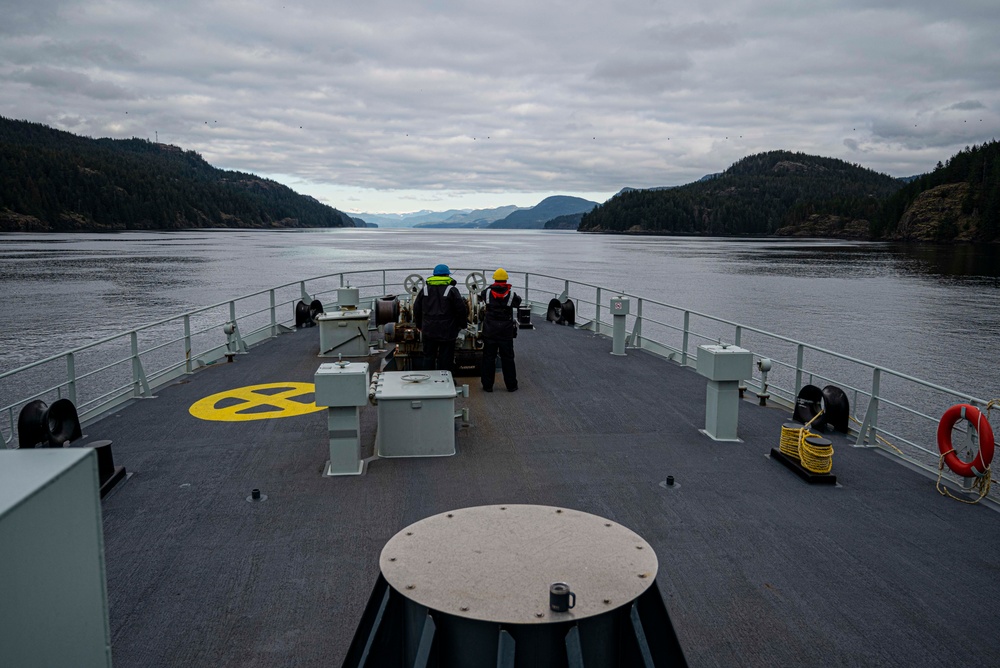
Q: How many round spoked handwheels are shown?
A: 3